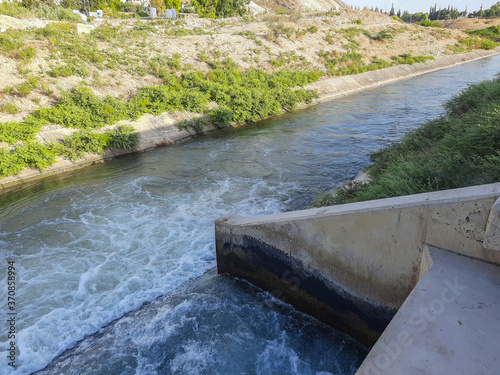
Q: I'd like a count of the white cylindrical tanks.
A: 3